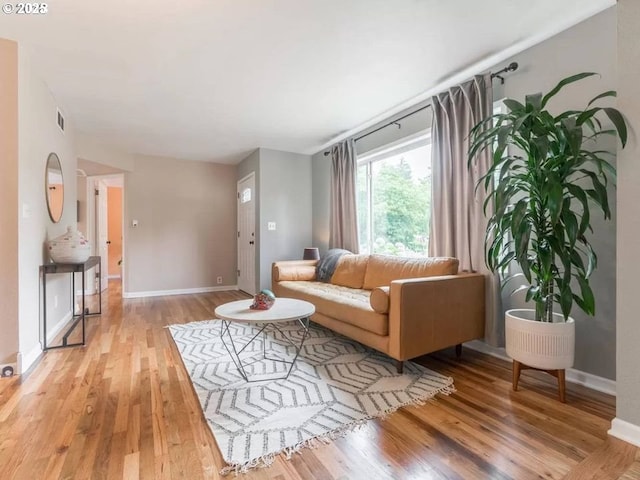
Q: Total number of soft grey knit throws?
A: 1